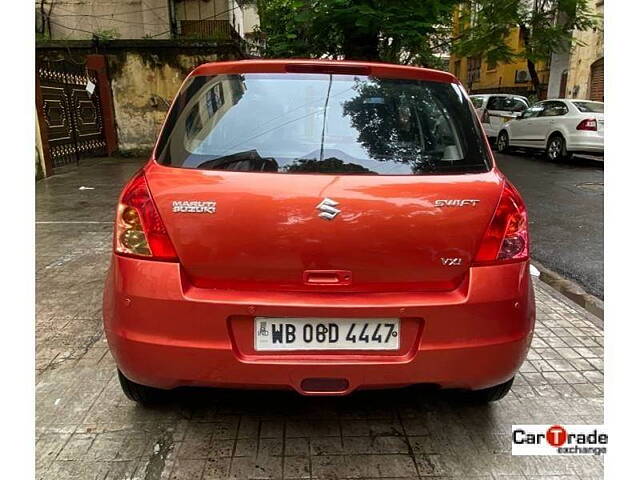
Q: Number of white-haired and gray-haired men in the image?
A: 0